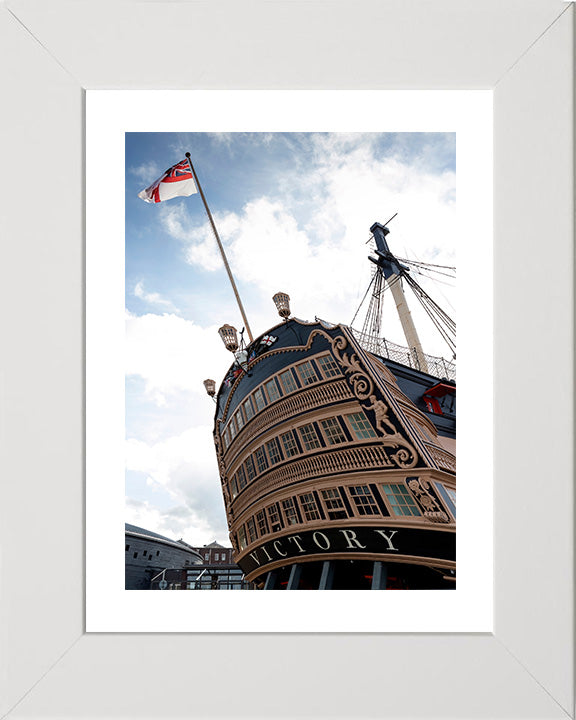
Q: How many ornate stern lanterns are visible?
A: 3